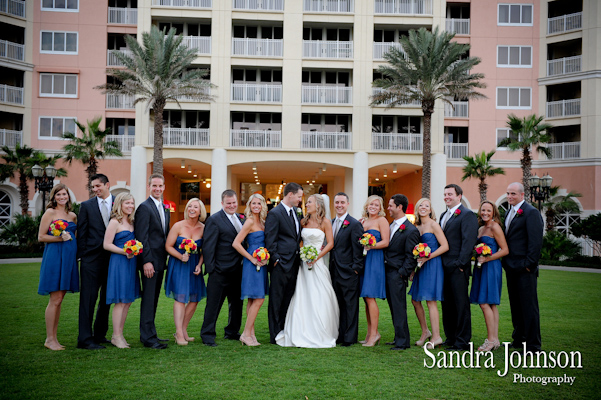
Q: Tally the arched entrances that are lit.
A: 3